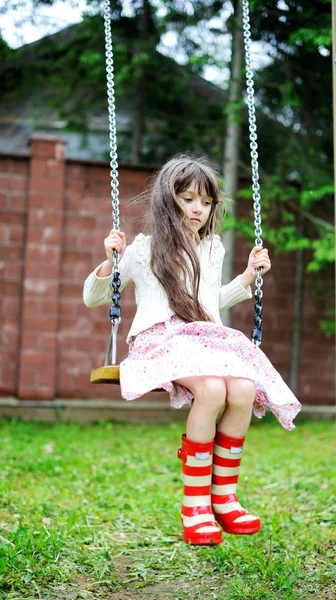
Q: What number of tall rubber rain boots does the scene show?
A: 2